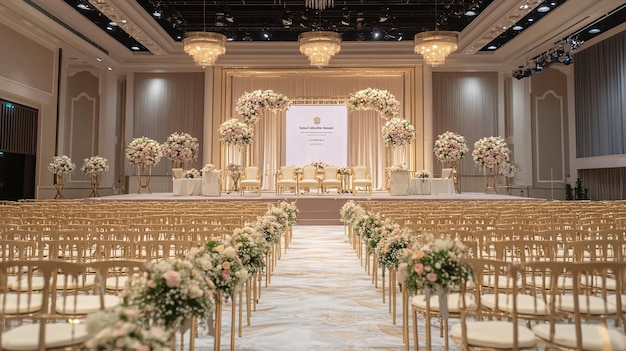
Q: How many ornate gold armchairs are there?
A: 5